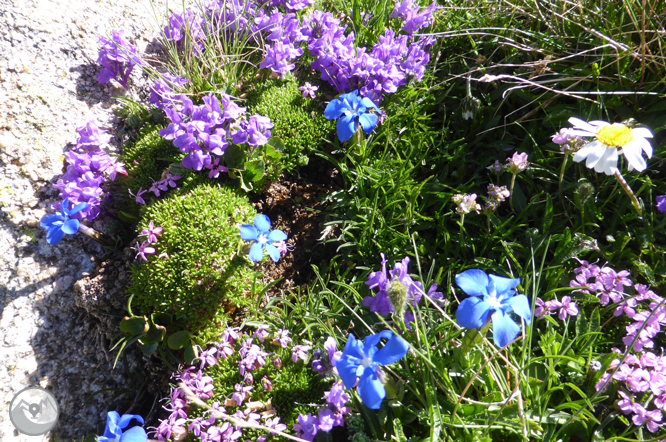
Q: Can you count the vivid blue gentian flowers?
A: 6